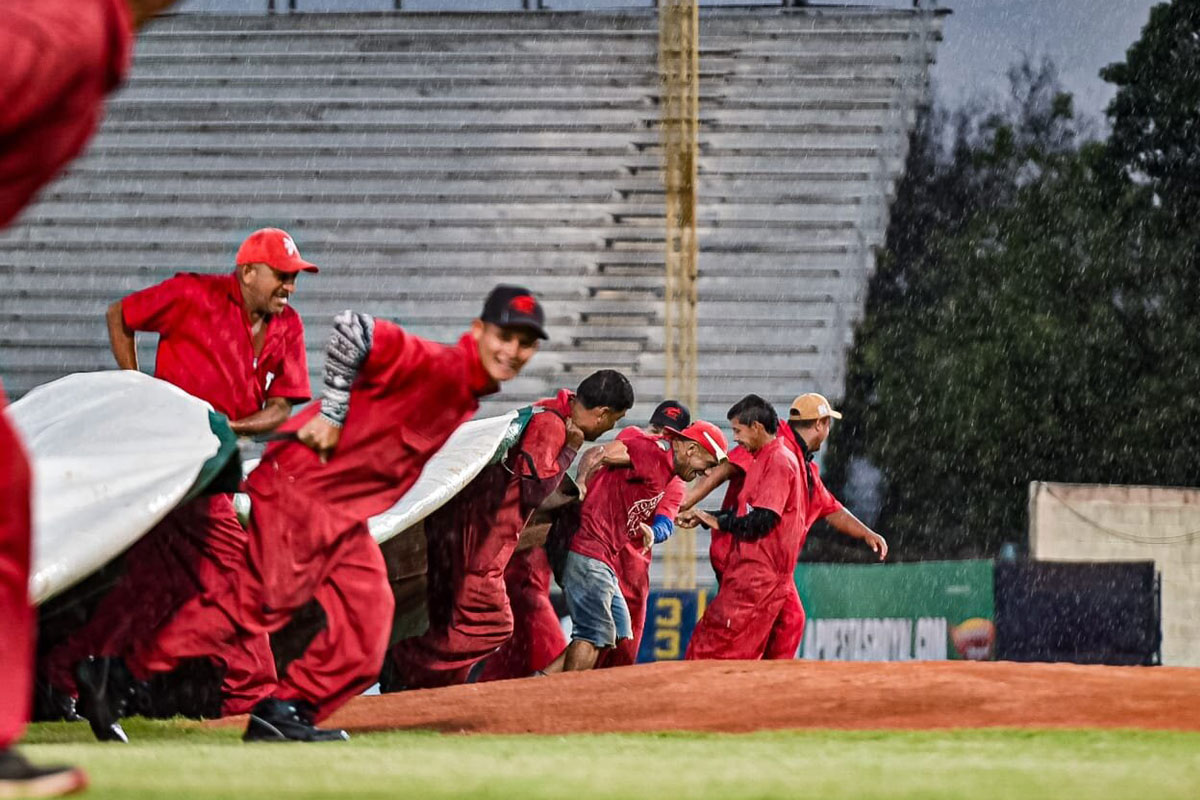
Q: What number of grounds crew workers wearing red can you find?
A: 8